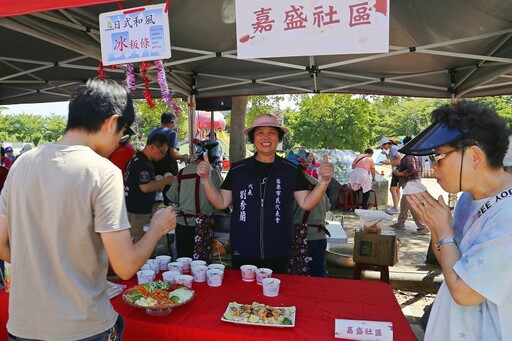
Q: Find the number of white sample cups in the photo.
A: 15